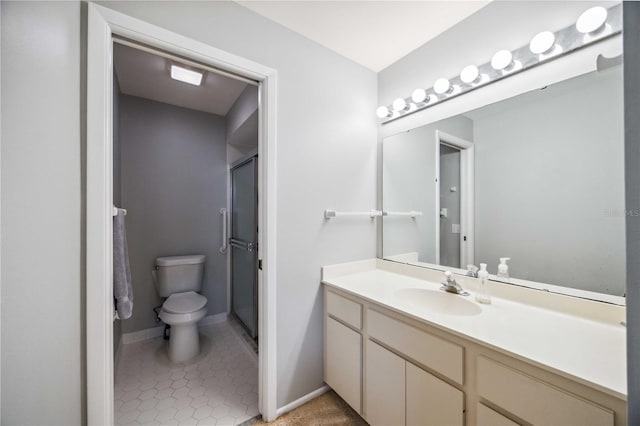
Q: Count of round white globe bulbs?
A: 8